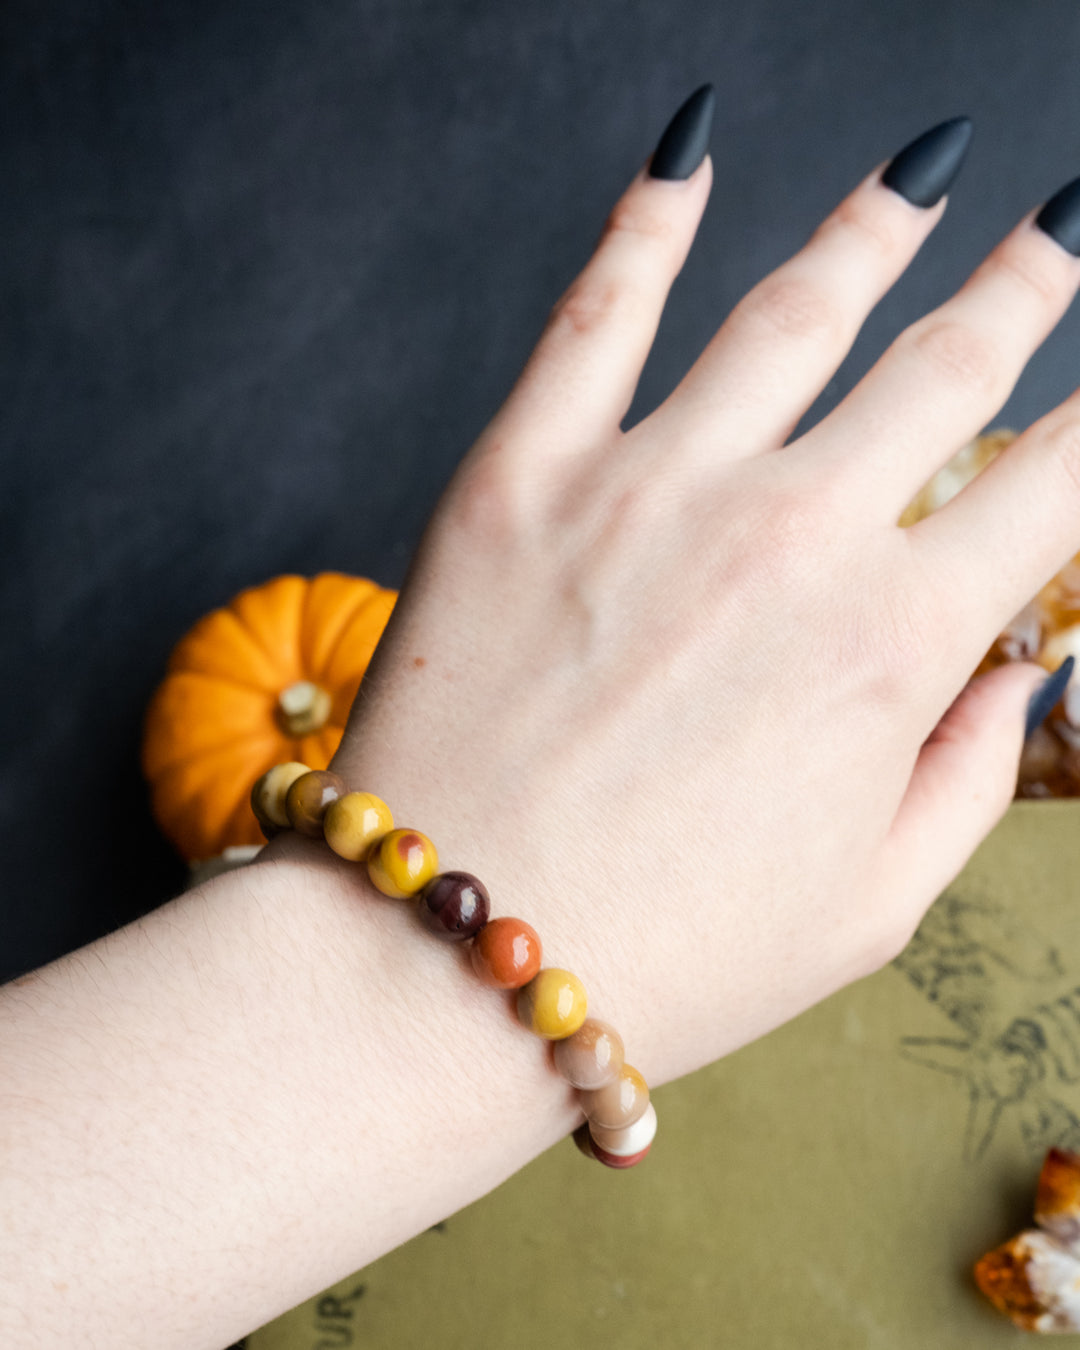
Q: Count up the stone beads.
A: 13